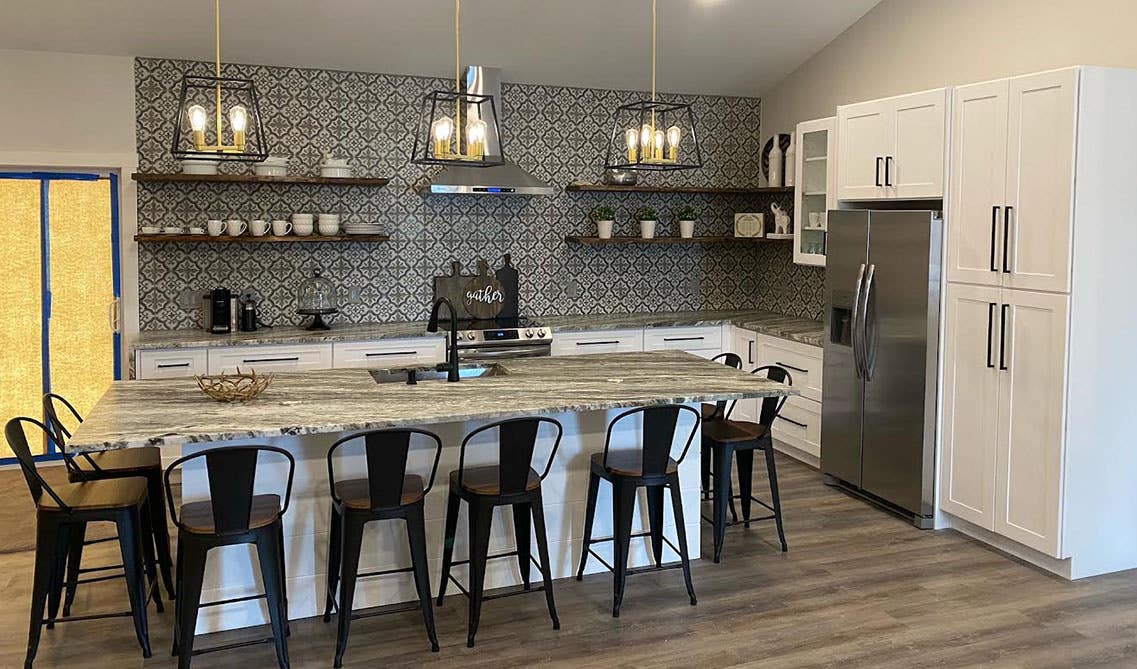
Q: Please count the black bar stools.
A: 8